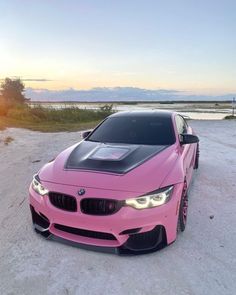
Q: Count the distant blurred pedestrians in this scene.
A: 0